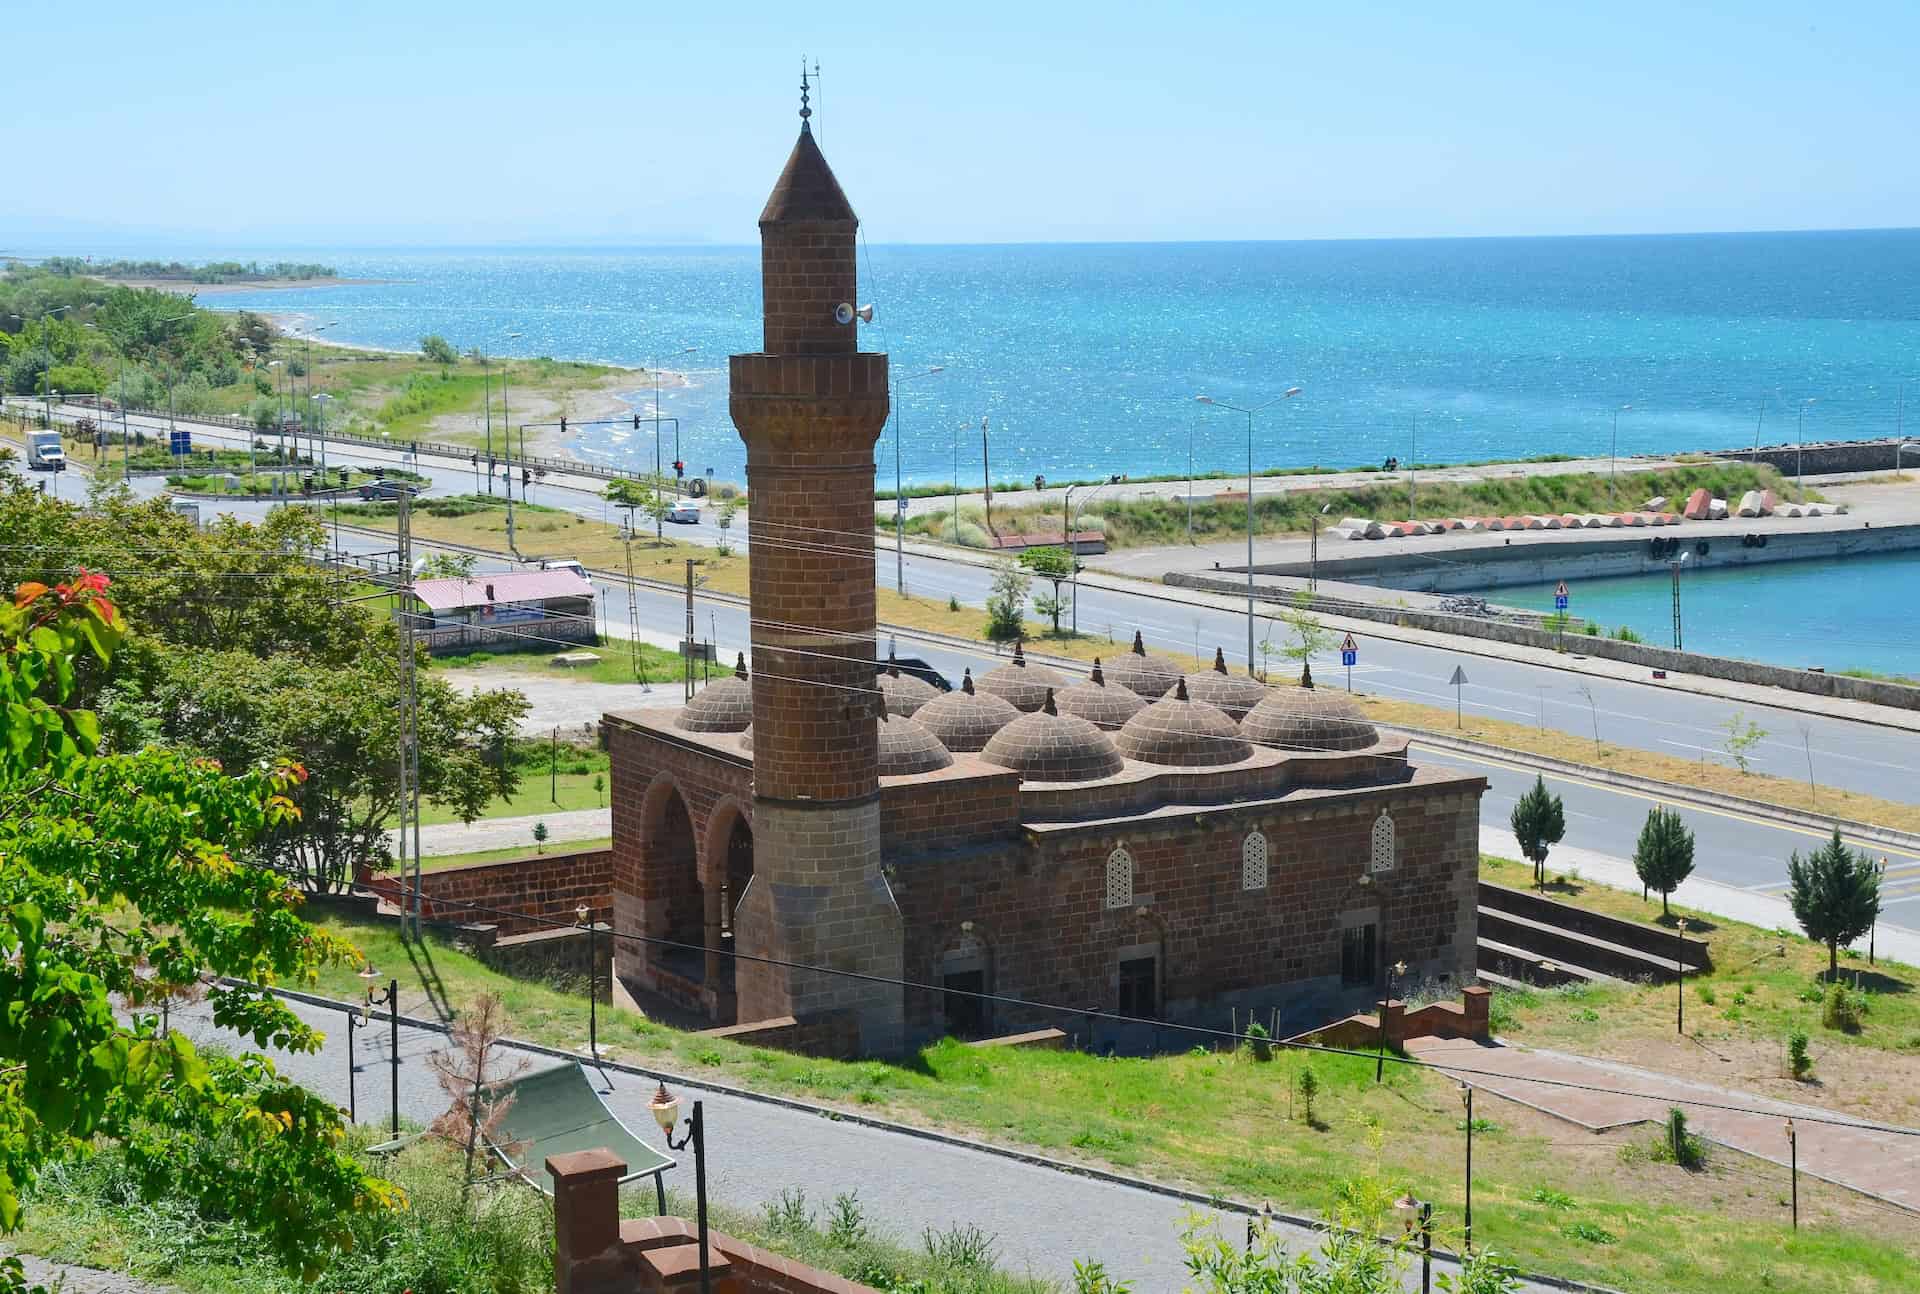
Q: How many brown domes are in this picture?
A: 12